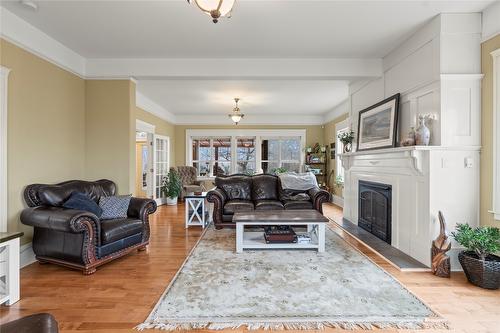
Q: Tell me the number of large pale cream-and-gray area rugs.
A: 1